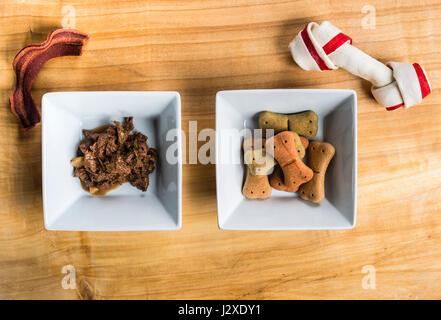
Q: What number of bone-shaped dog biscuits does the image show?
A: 6